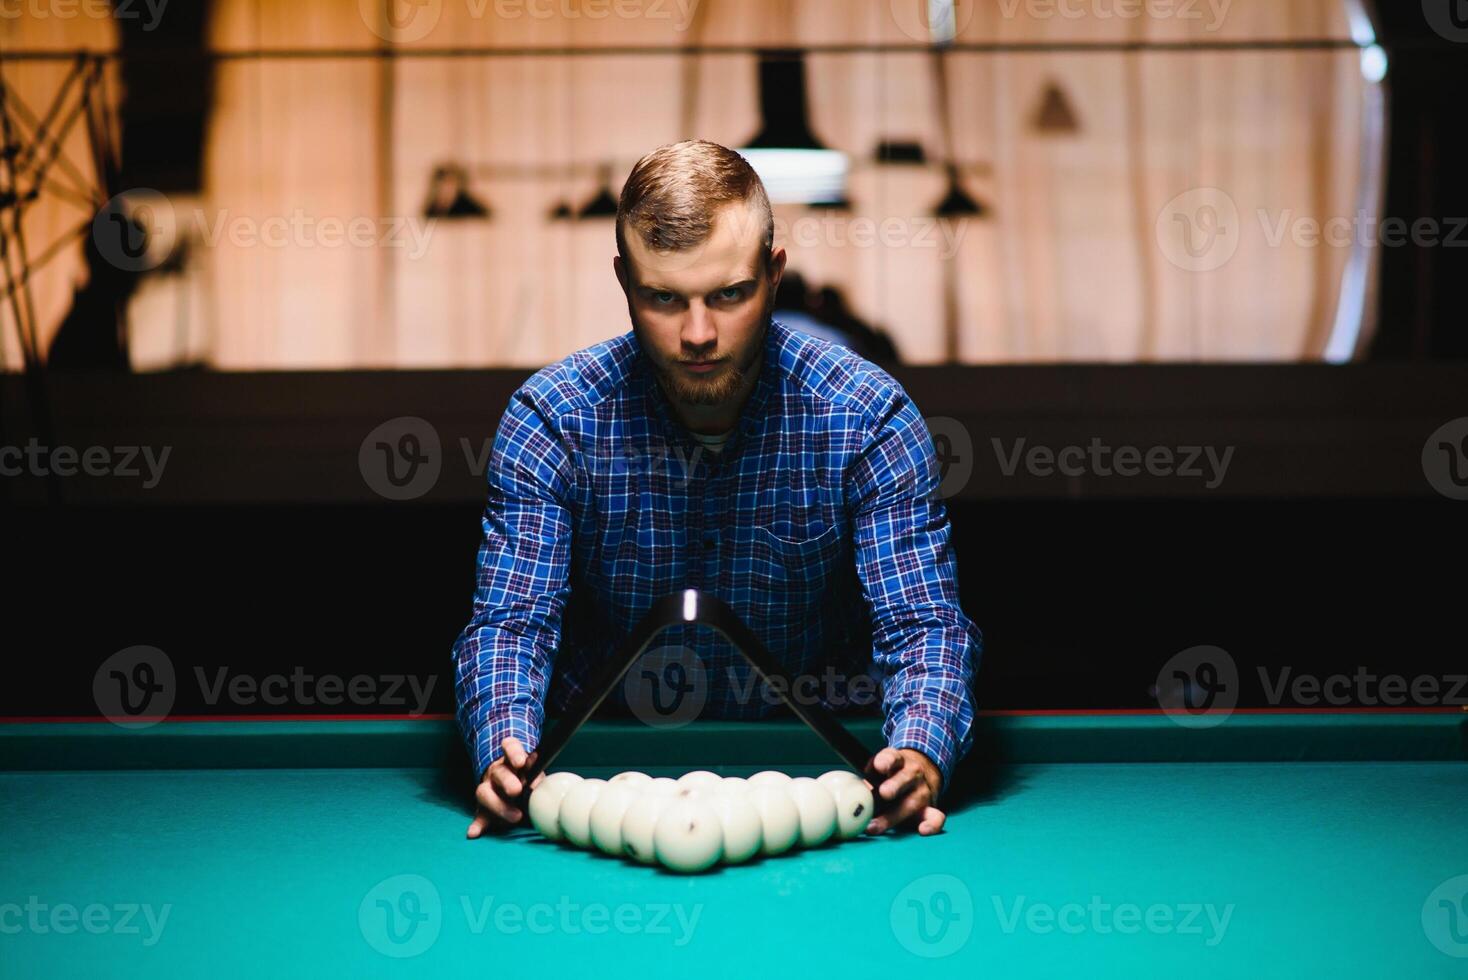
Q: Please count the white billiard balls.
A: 15